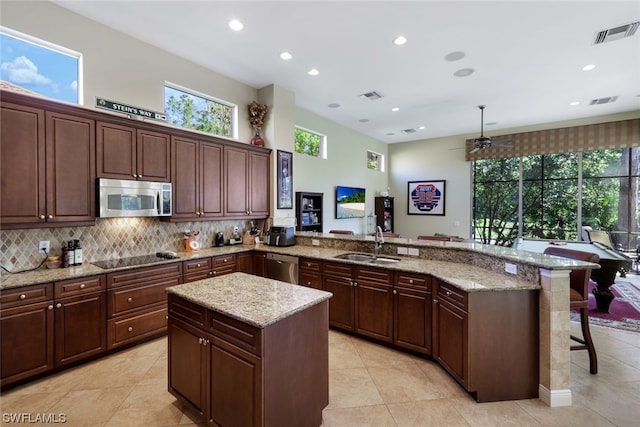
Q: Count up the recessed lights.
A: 8